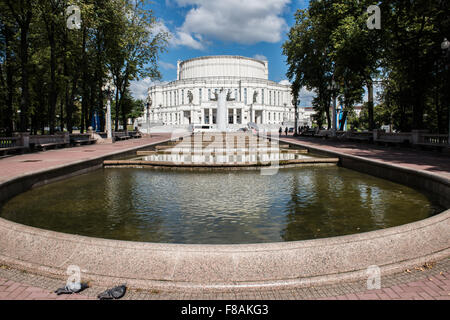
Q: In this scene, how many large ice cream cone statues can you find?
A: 0